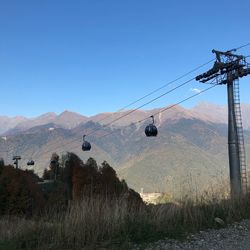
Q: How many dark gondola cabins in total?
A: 3